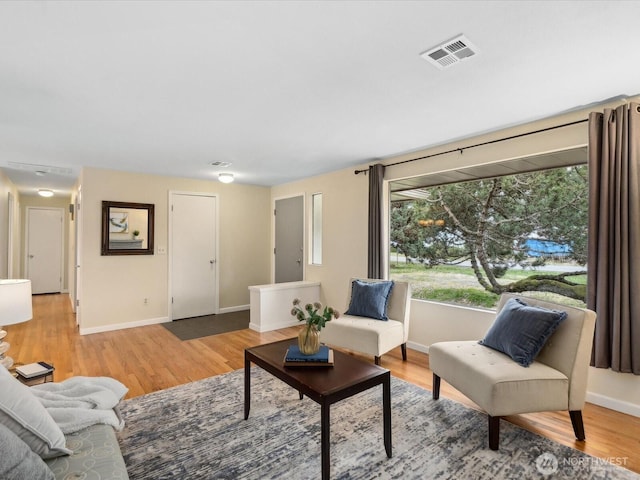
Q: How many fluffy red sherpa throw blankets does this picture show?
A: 0